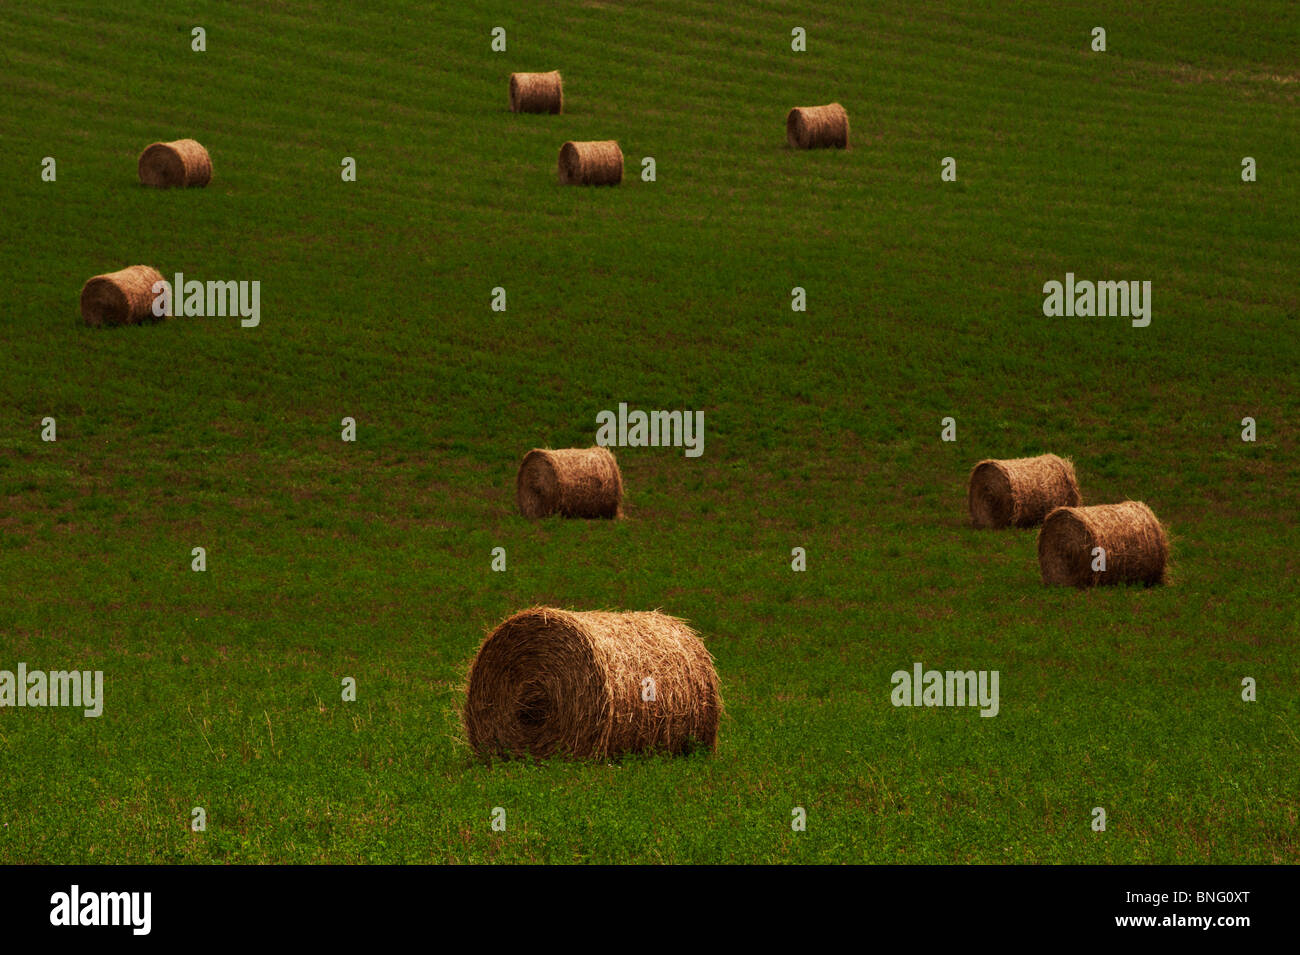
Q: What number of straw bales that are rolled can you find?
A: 9